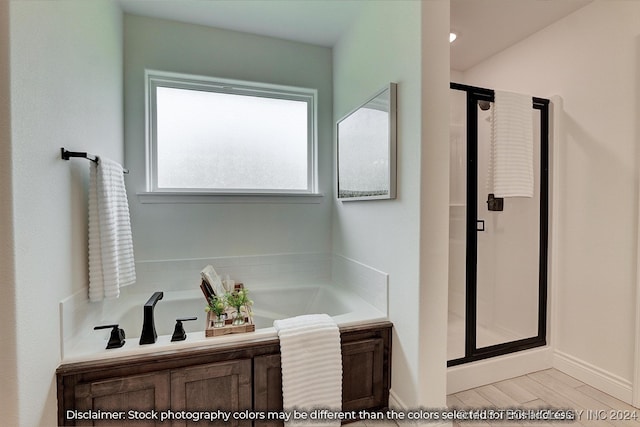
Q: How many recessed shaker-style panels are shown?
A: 4